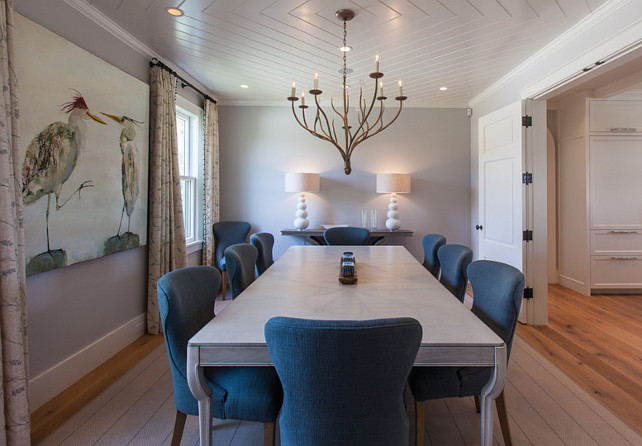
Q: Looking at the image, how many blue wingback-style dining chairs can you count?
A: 9